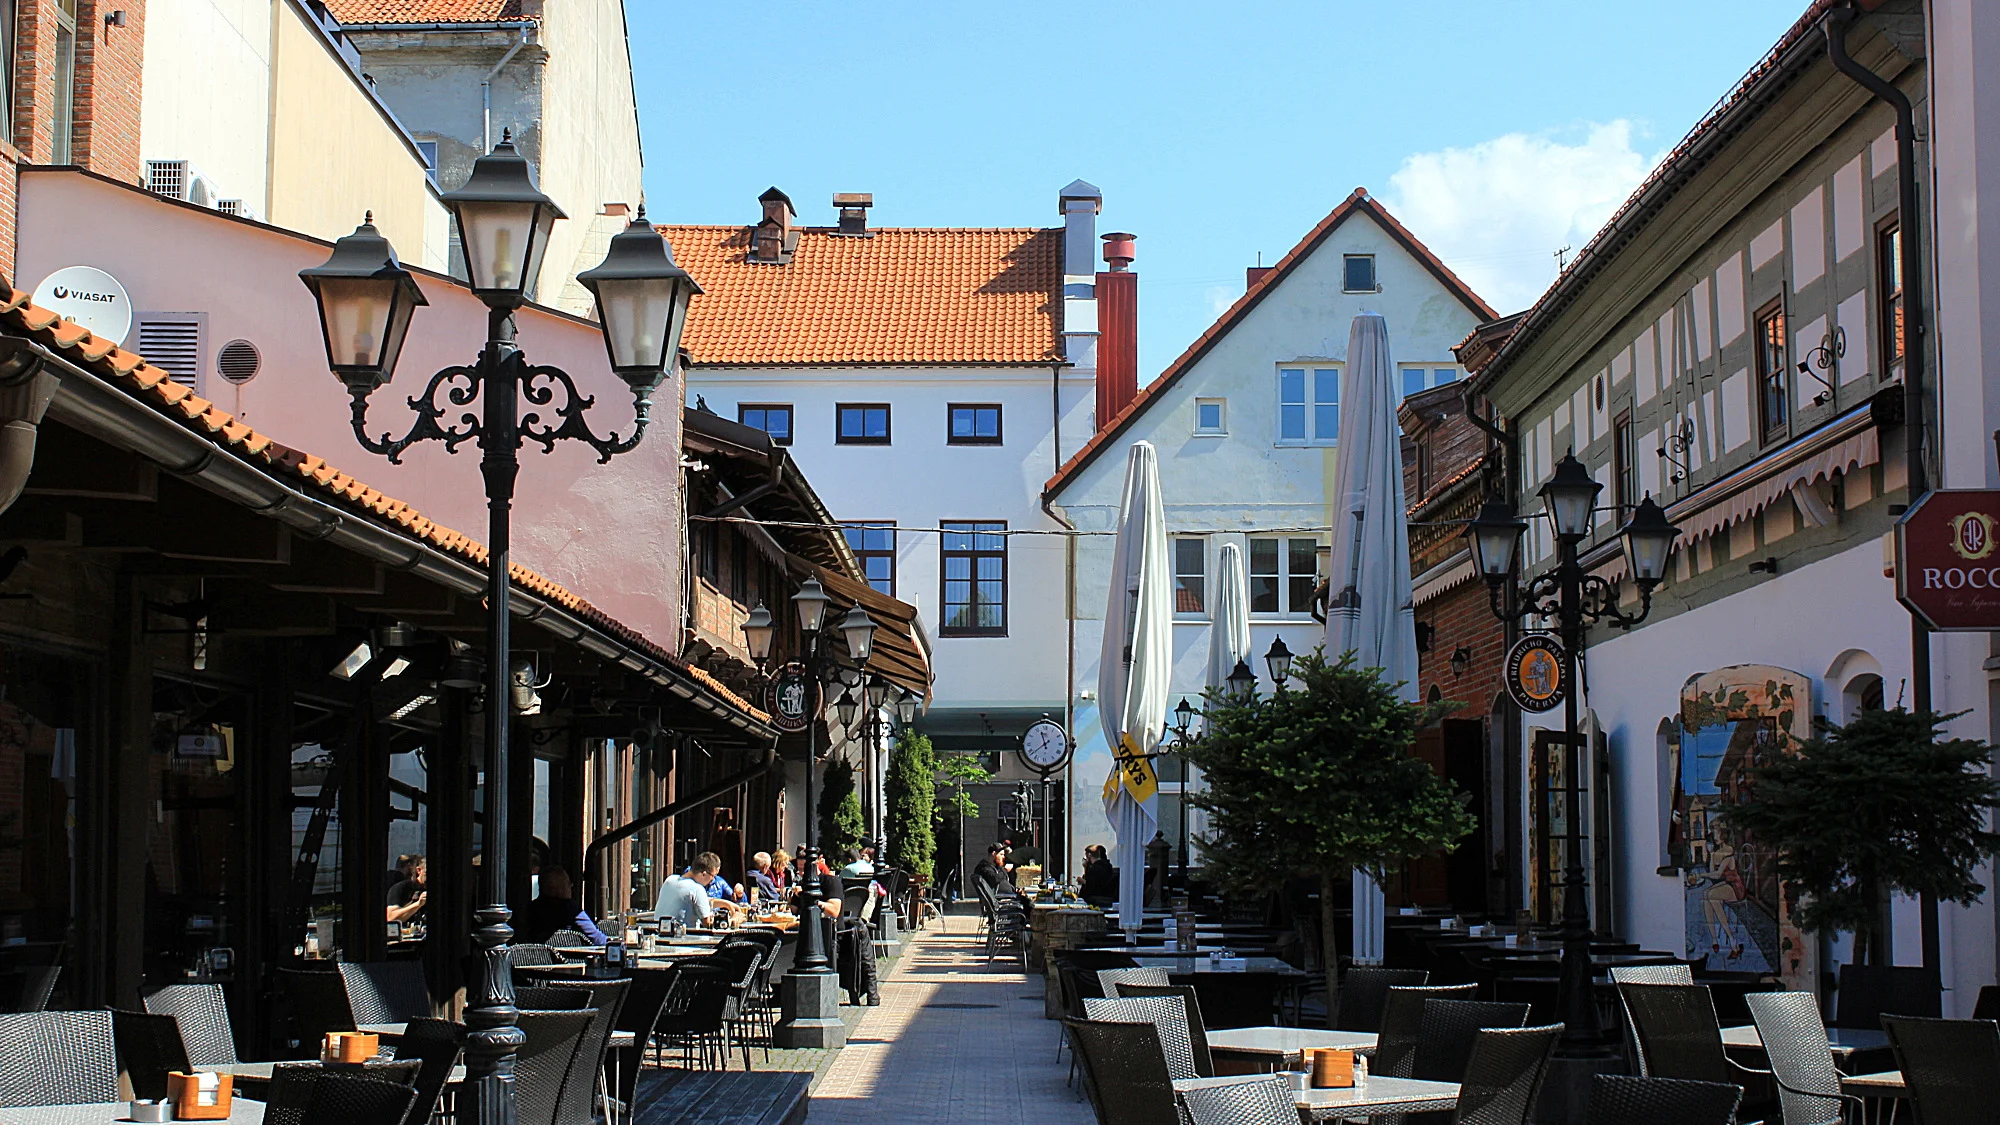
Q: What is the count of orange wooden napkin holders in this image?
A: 3